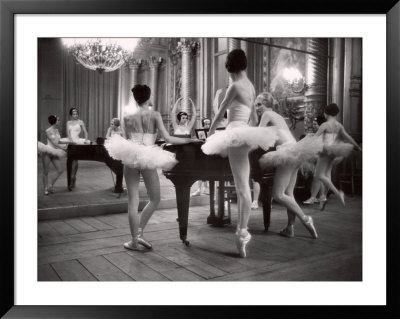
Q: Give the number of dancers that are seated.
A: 0